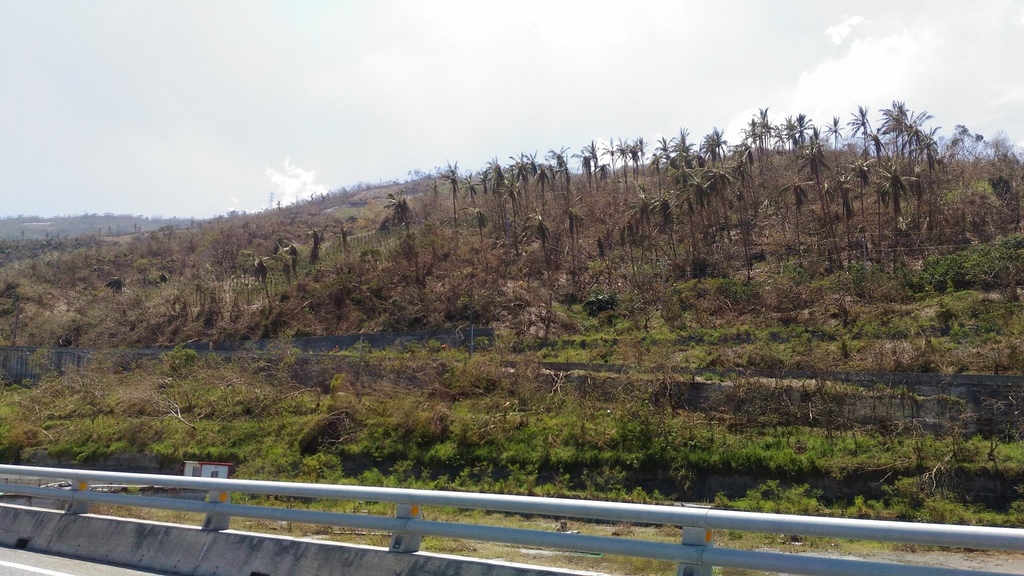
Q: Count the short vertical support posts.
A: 4